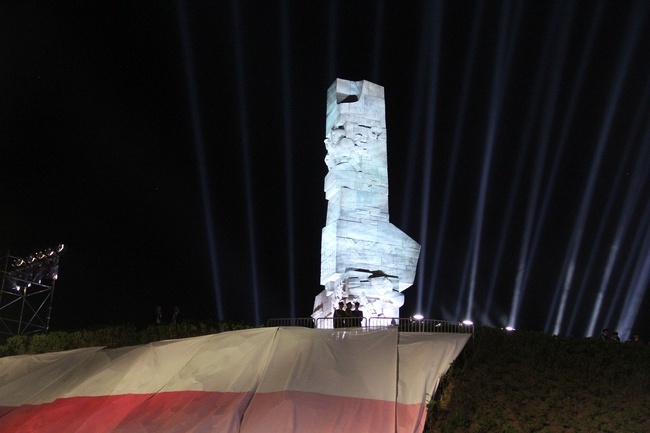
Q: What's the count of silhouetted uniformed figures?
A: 3